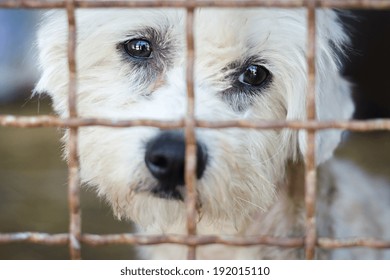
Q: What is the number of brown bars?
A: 6